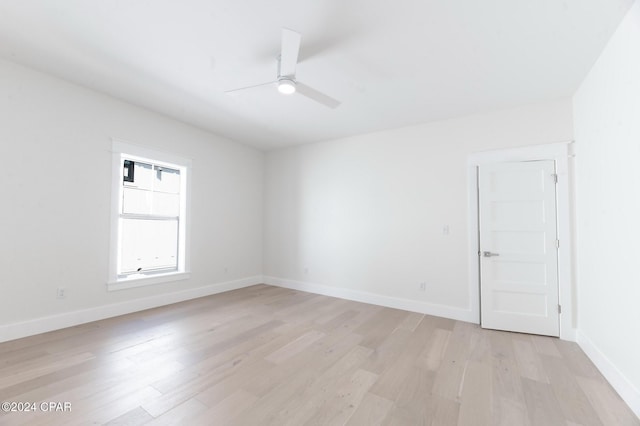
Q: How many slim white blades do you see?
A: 3